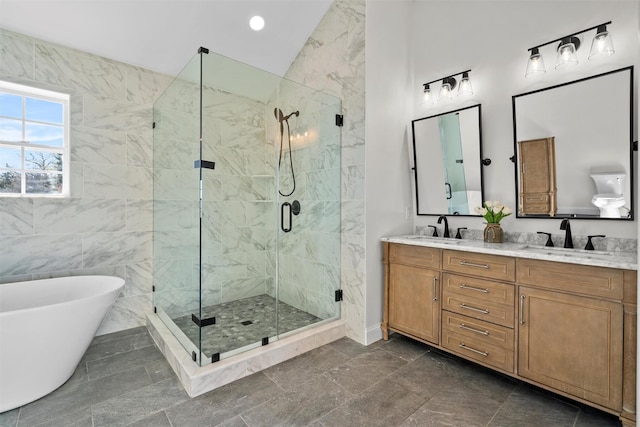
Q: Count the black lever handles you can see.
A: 4